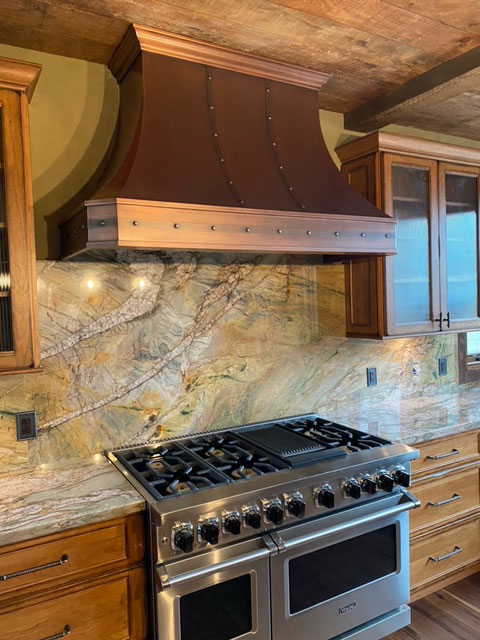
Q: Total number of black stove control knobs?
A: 11